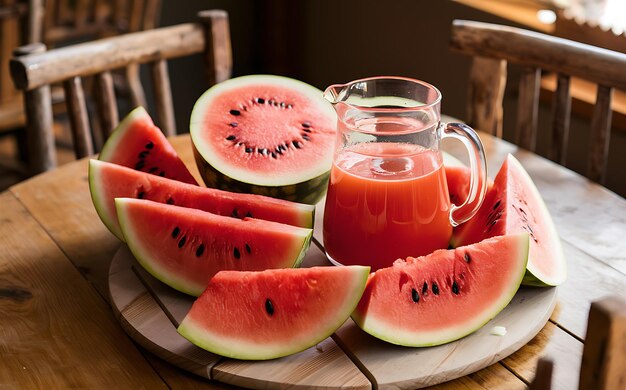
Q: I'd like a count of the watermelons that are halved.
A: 1